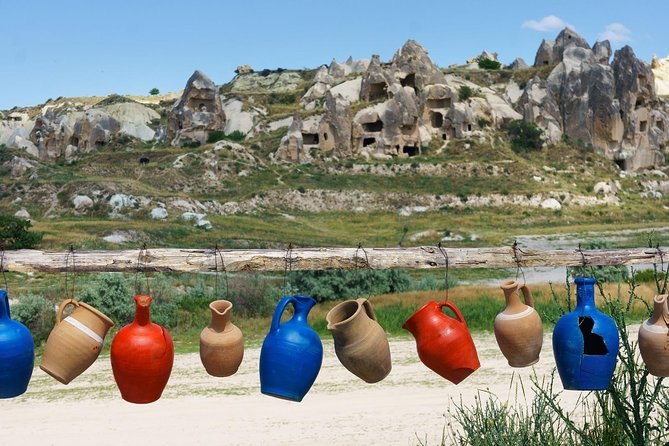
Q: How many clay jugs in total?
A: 10